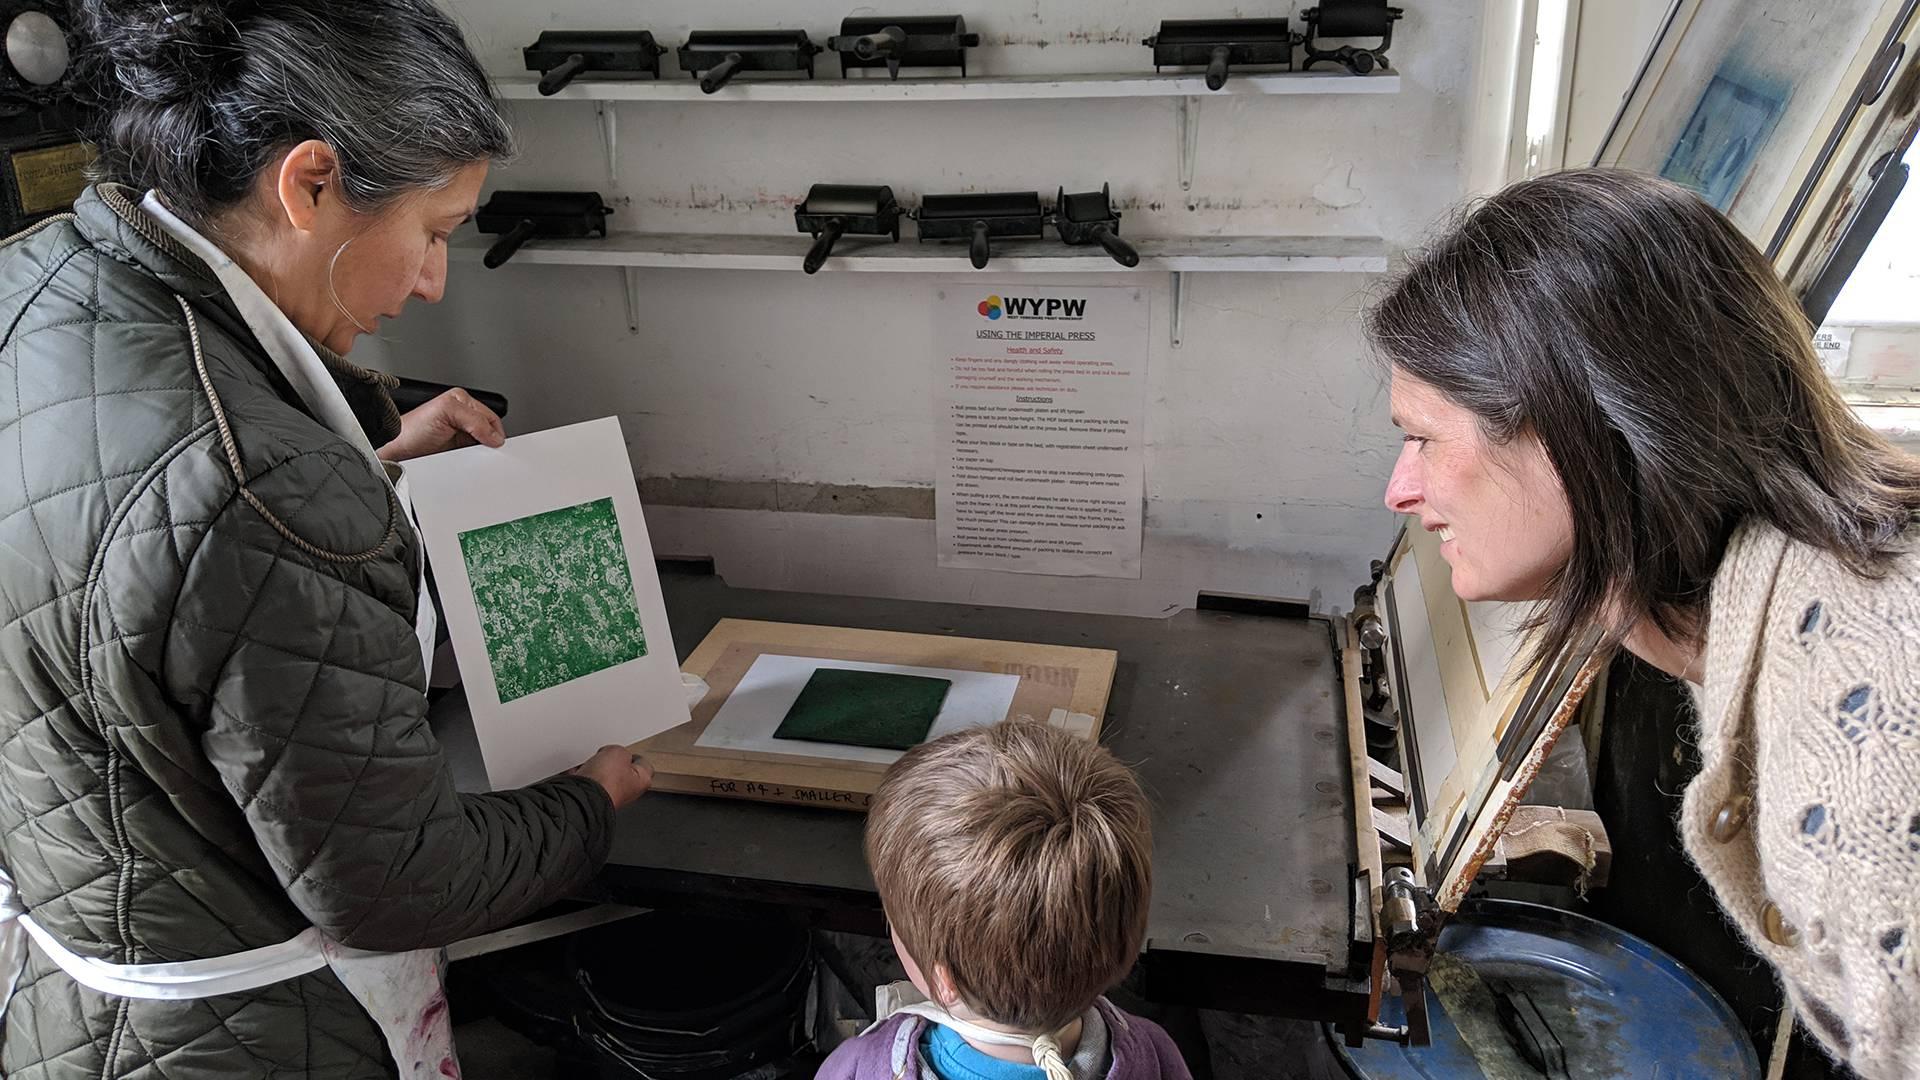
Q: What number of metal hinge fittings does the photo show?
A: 2